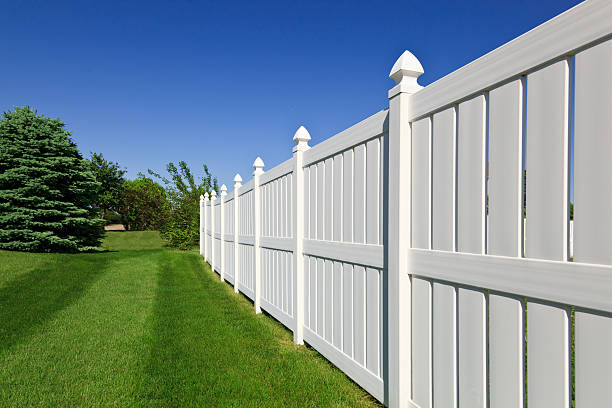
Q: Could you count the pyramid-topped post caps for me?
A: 8